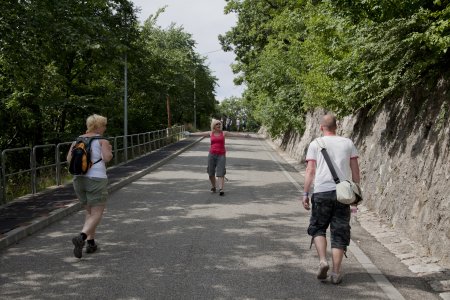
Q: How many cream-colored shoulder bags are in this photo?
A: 1